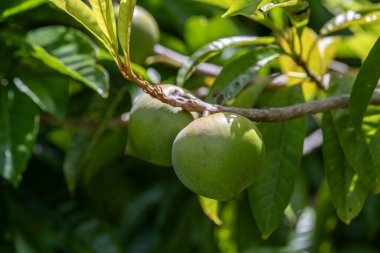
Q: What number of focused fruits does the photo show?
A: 2